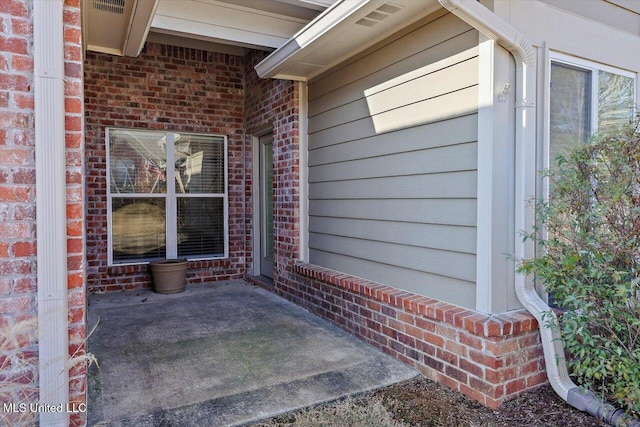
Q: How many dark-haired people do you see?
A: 0